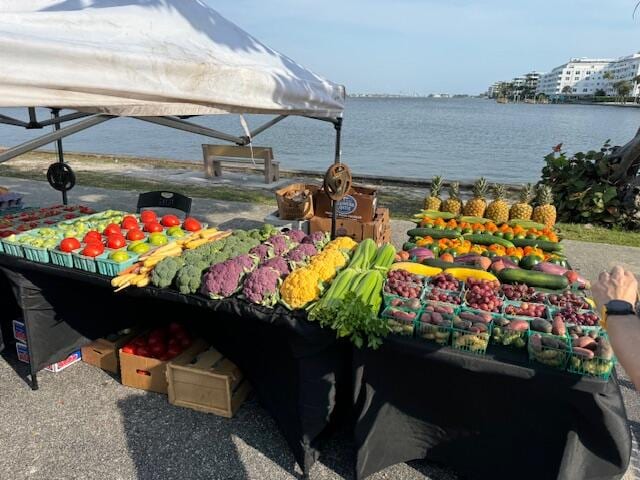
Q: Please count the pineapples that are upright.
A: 6